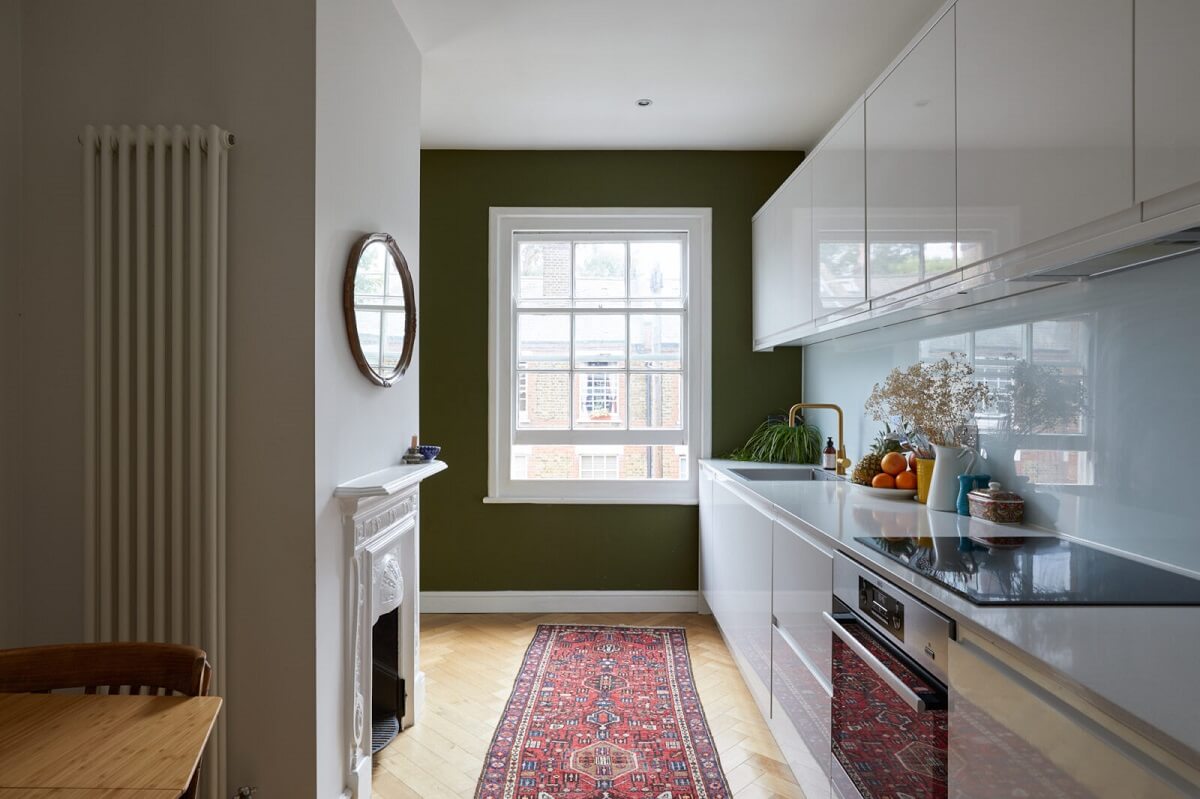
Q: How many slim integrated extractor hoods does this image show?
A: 1